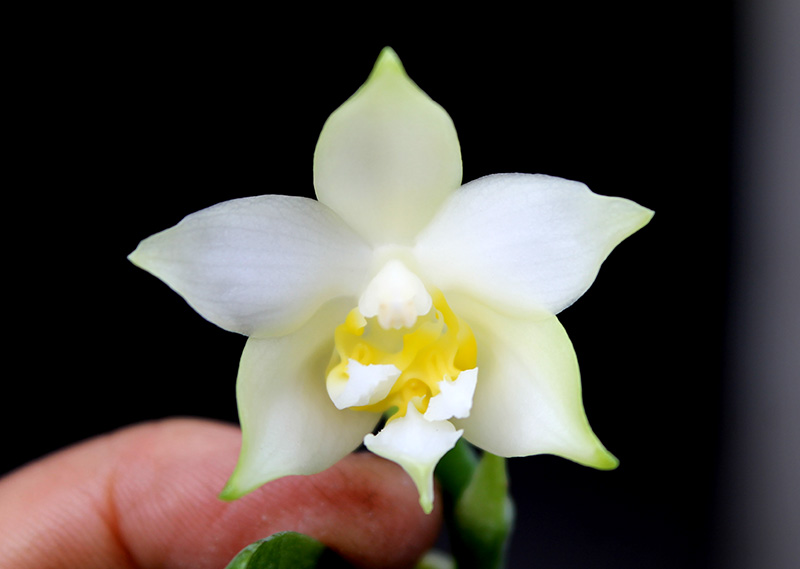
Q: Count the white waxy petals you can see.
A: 5